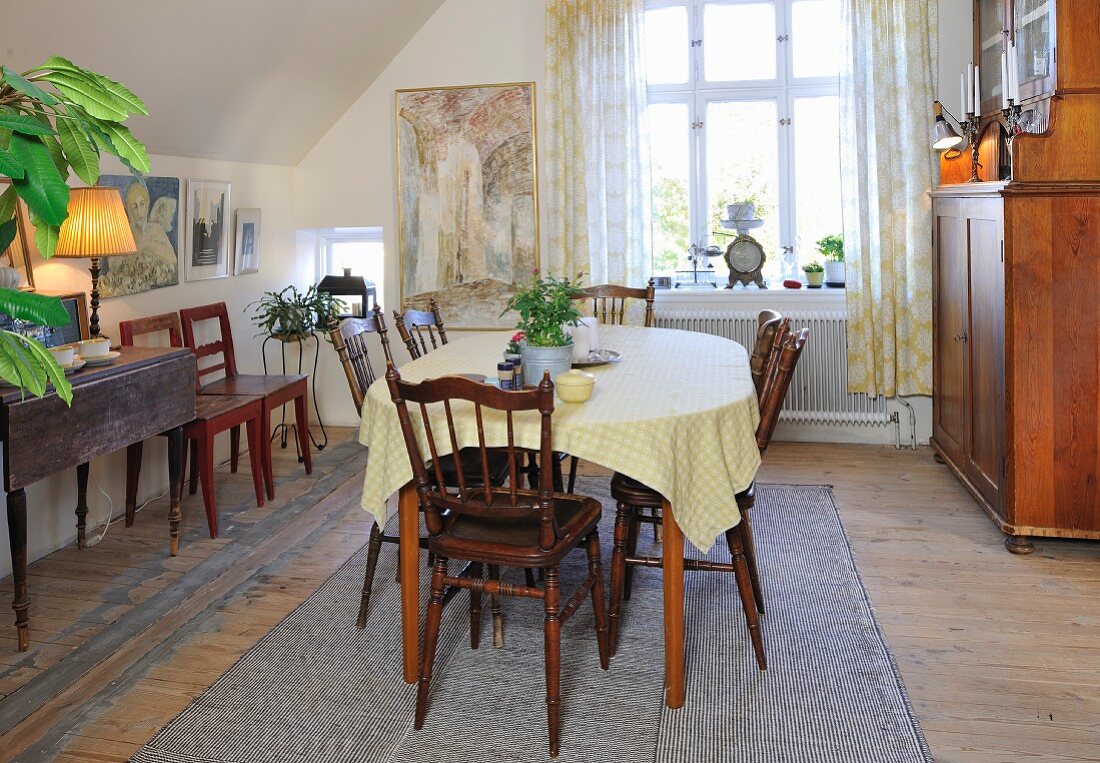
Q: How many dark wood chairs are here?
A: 6